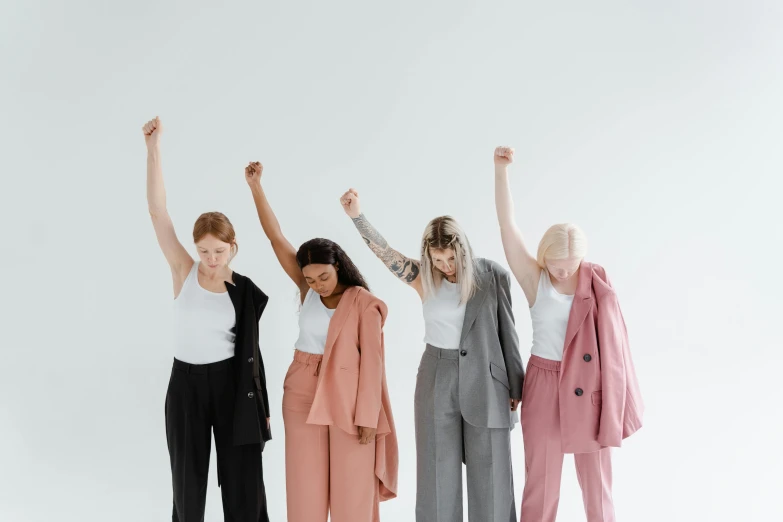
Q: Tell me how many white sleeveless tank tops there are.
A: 4